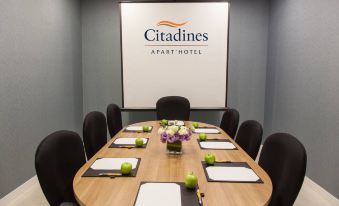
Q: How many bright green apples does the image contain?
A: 8